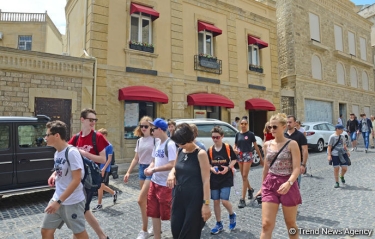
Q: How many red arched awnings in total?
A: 3